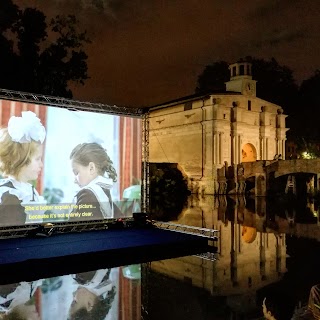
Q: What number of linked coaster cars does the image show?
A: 0